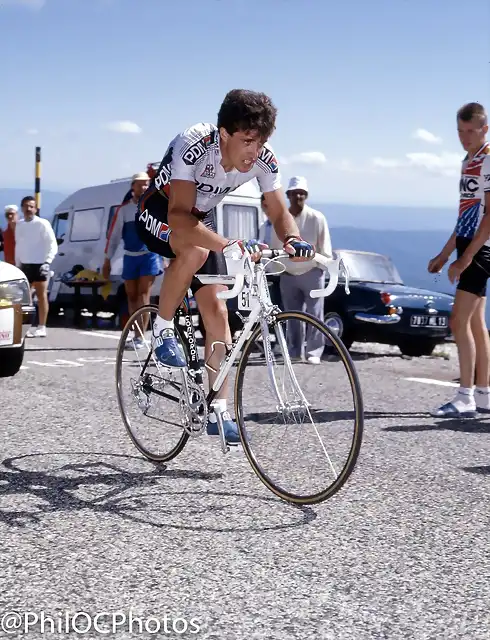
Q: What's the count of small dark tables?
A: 1